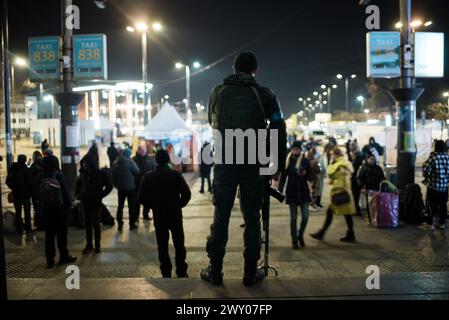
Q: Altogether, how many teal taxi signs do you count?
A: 3